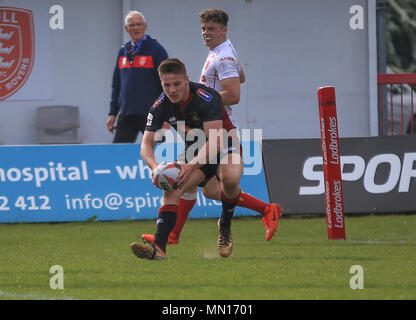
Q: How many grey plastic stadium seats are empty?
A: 1